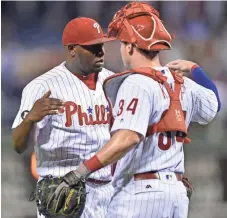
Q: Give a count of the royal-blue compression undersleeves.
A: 1